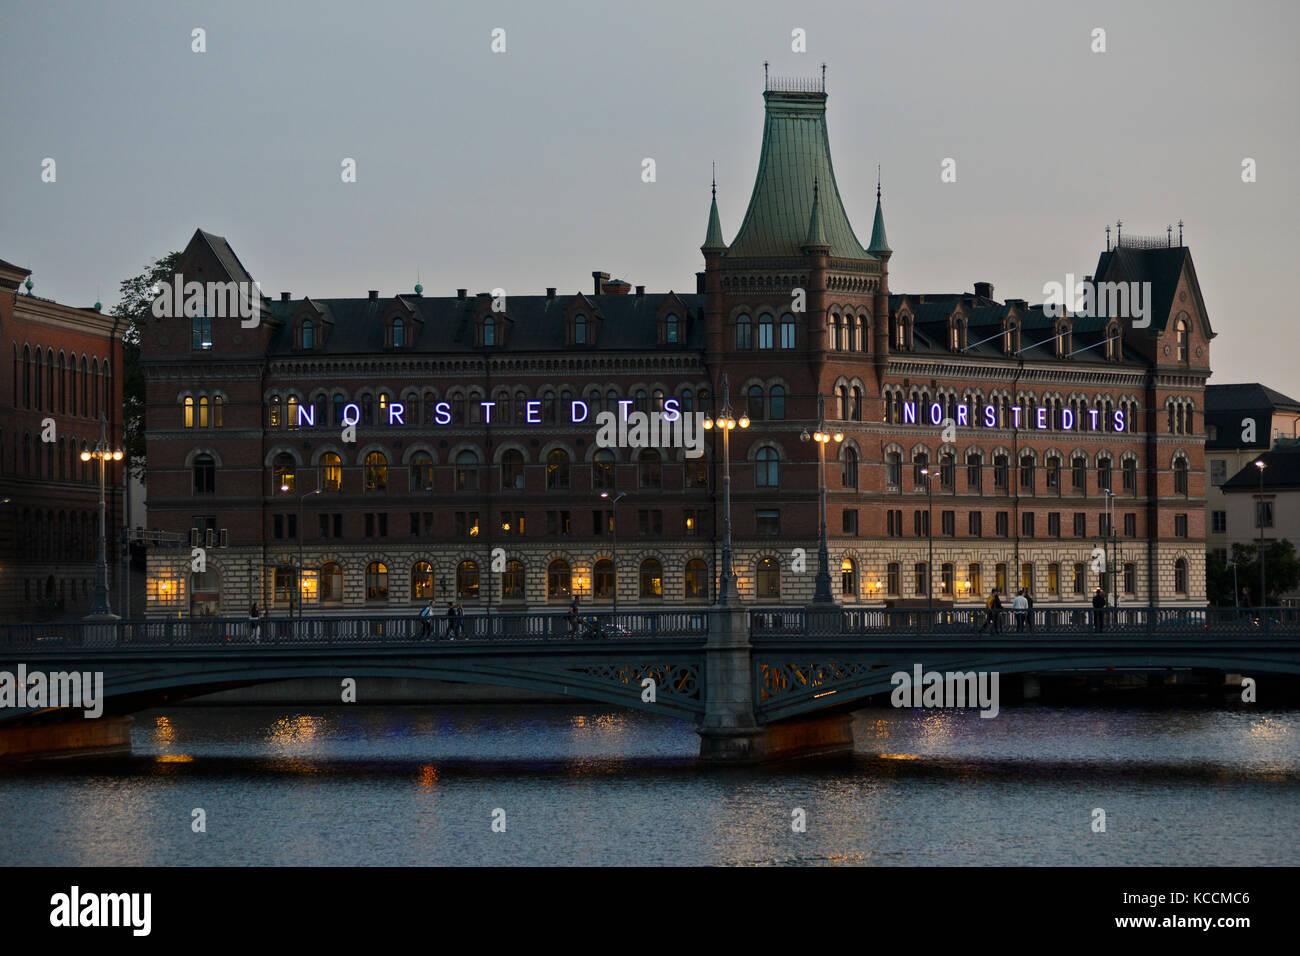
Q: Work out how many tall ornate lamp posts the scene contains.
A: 3